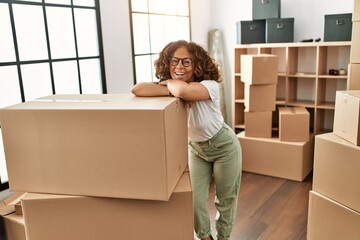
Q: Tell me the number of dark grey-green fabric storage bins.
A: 4